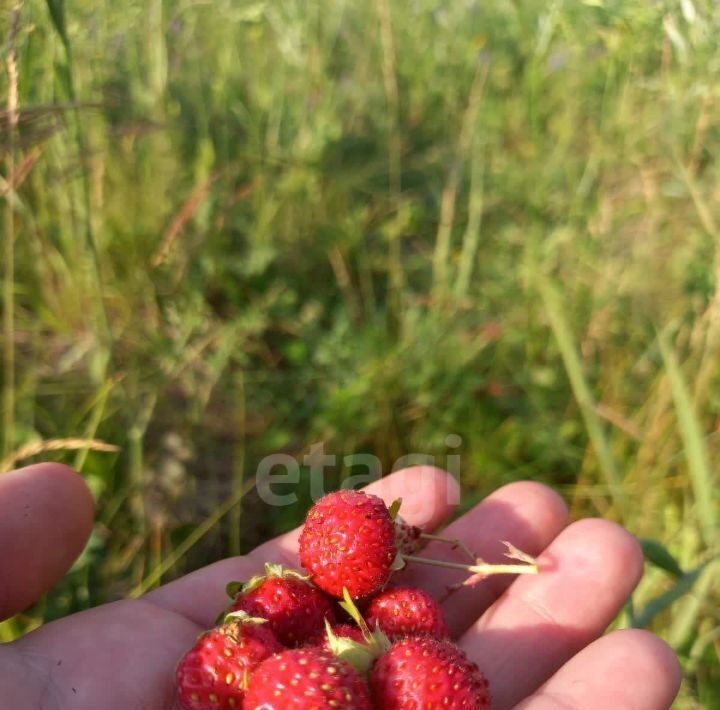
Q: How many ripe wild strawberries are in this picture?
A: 7